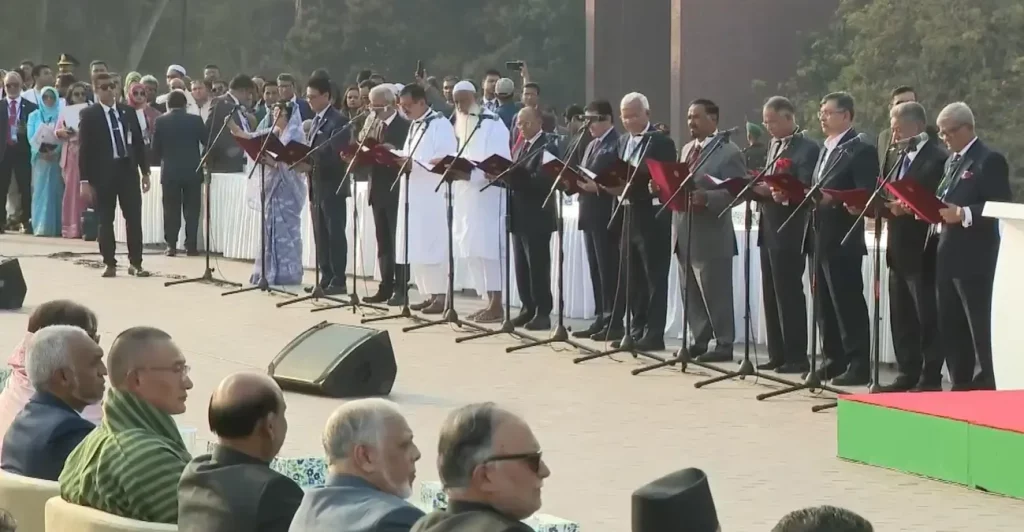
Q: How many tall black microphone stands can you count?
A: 13